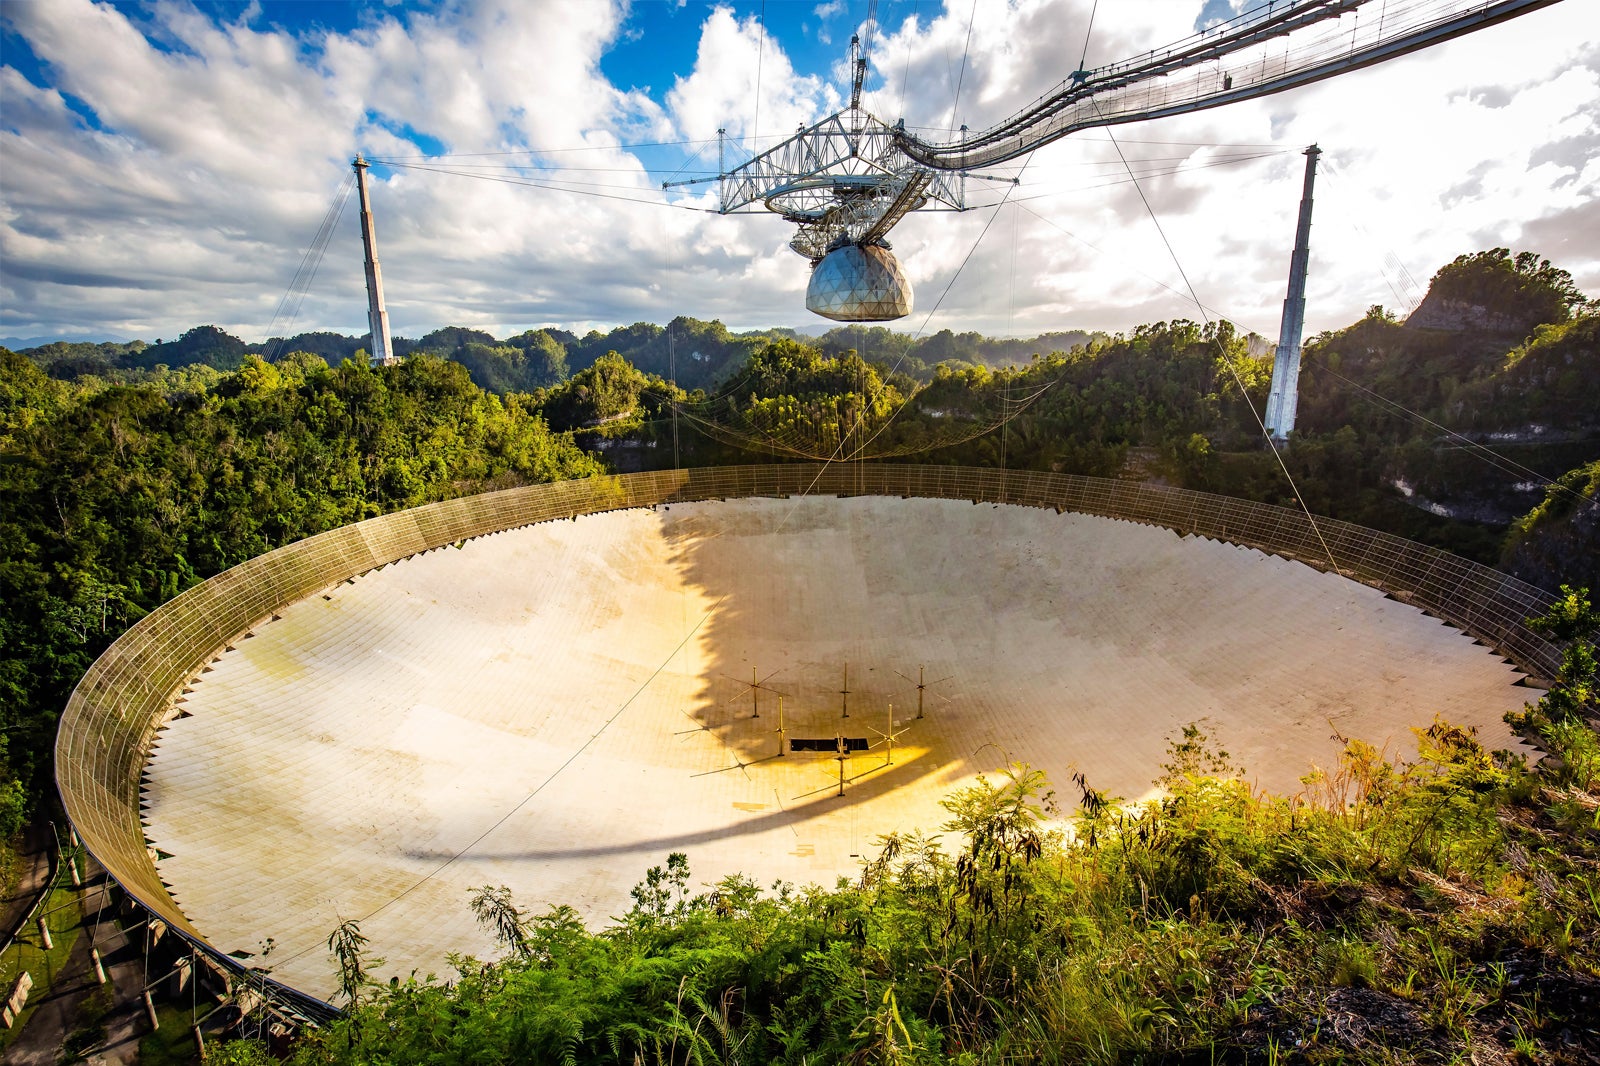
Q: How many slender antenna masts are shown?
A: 6